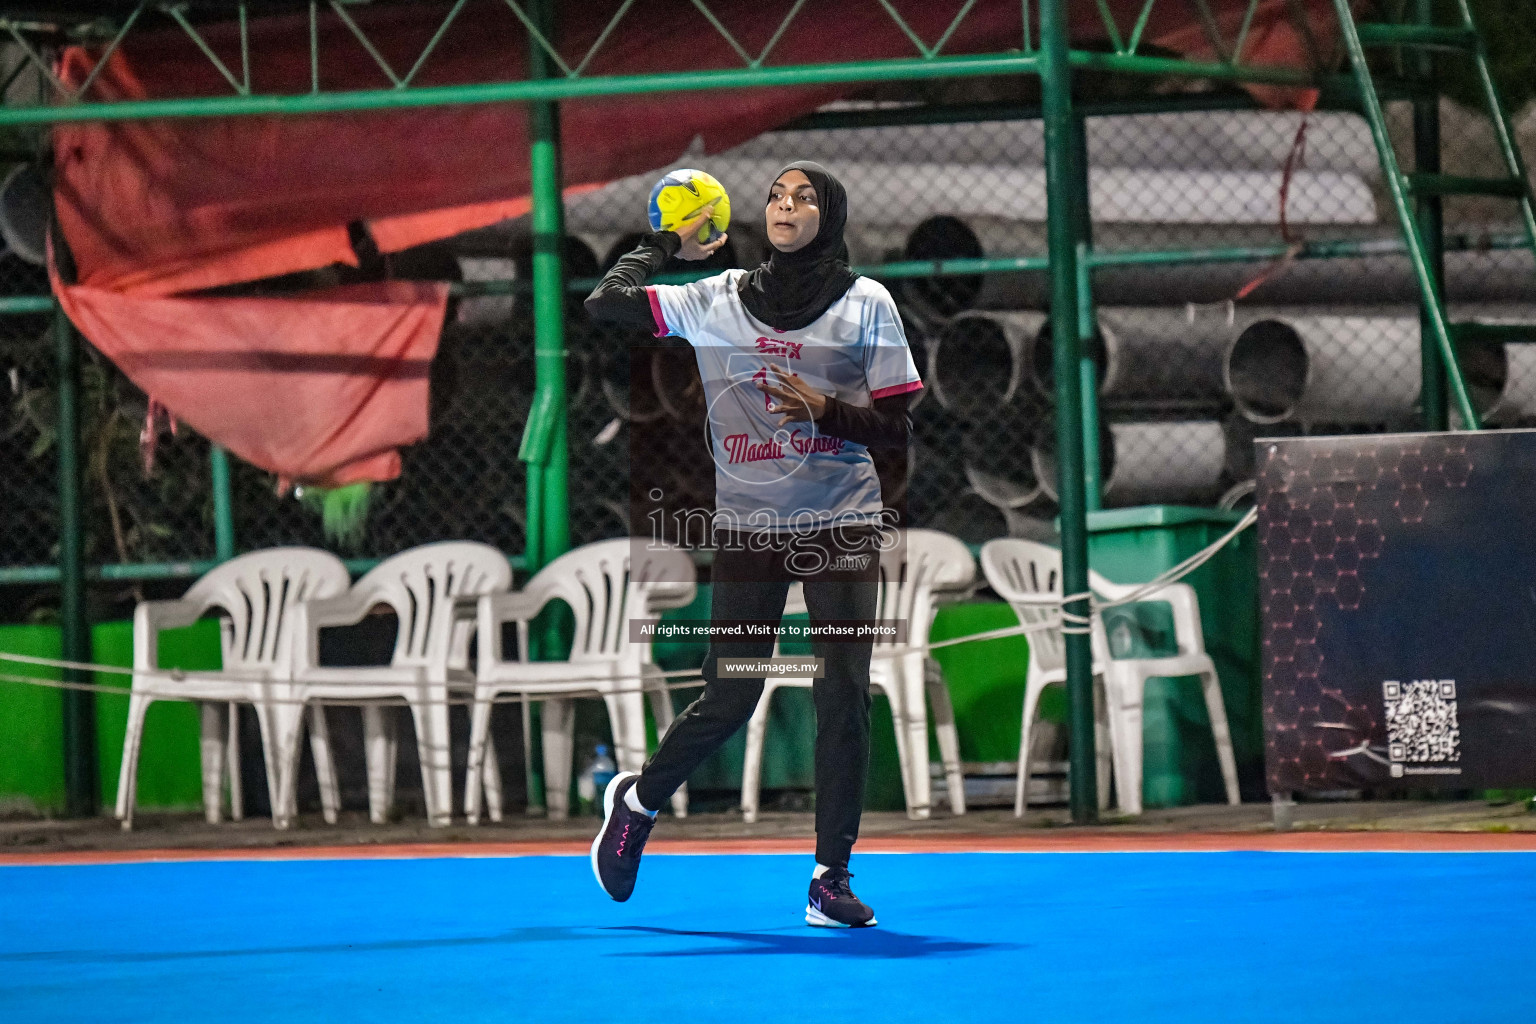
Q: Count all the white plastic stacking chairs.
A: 5